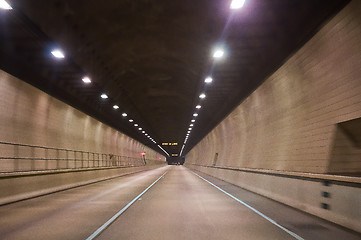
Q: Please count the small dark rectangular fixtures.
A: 3